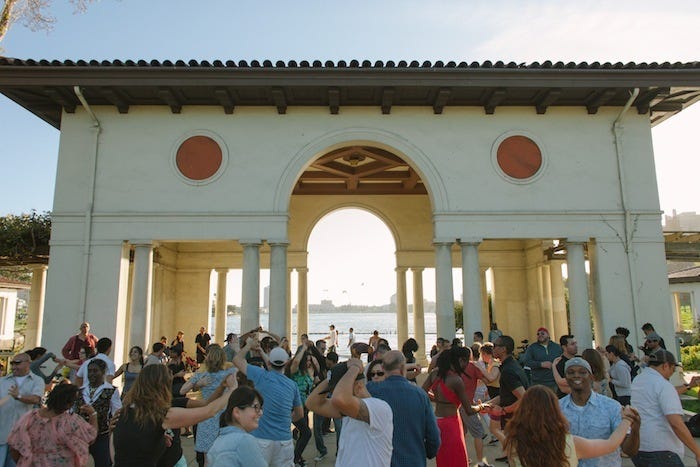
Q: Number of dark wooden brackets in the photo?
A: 12